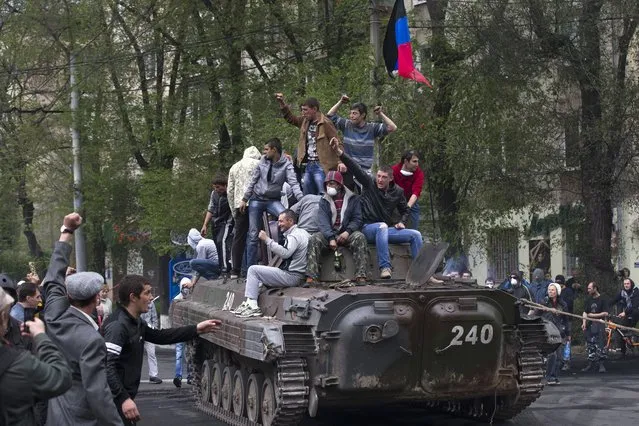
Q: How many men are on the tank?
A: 11